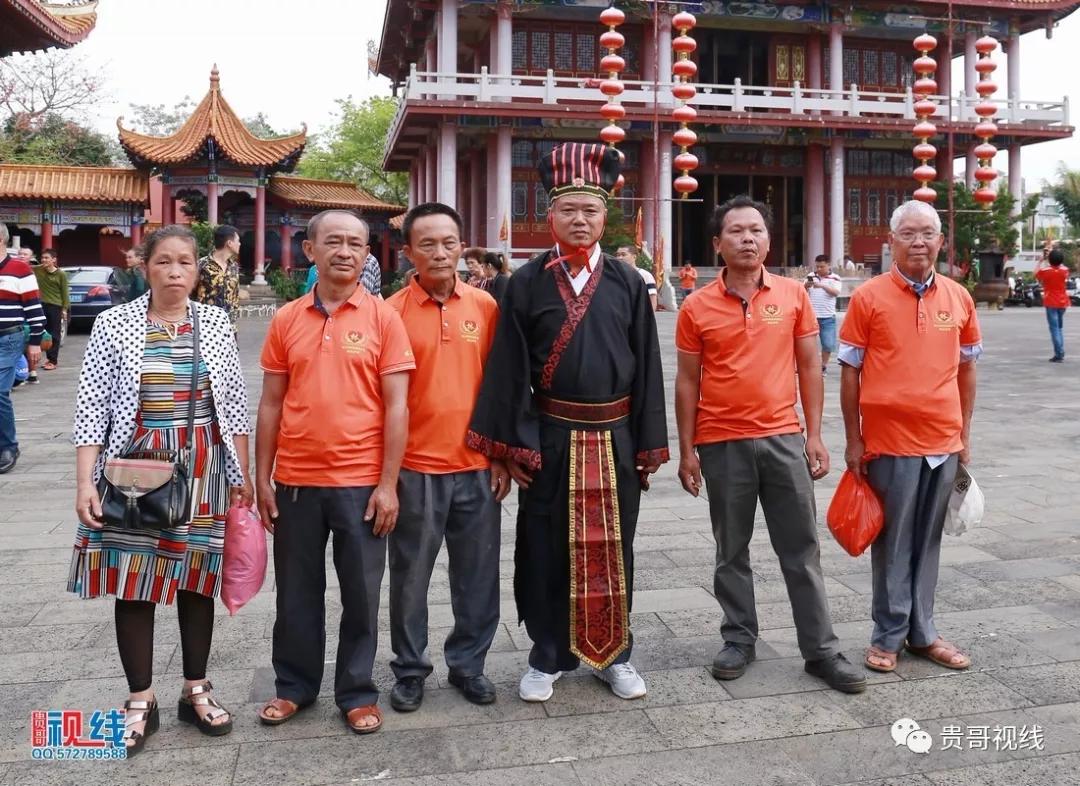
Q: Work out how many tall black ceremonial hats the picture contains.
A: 1